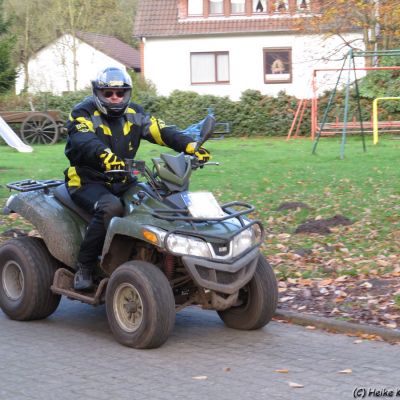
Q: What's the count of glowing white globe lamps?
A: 0